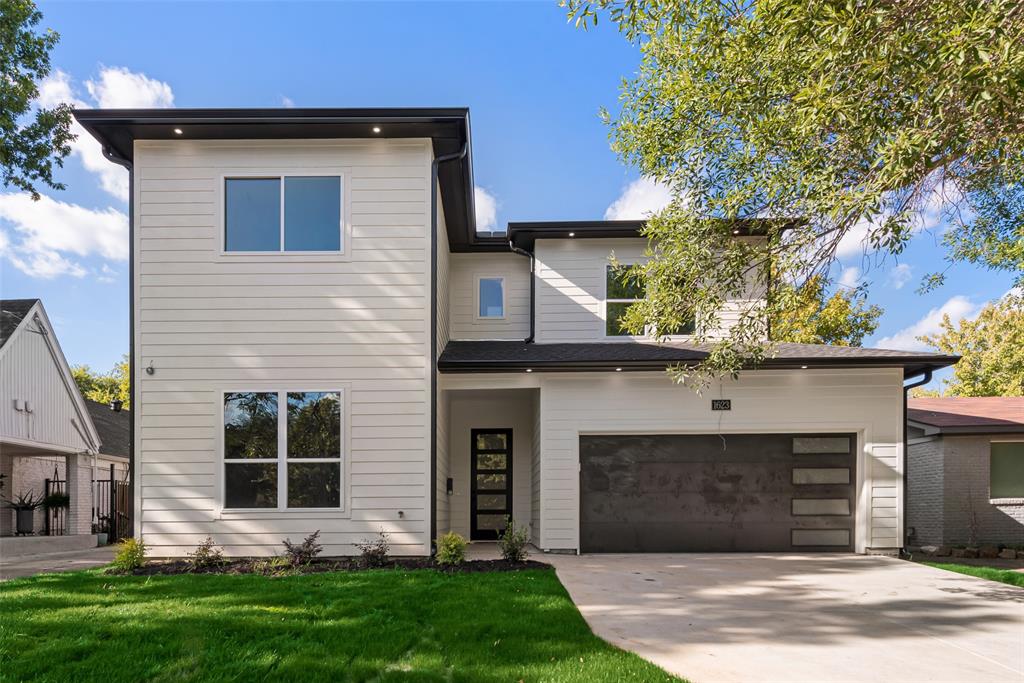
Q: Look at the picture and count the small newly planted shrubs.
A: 6